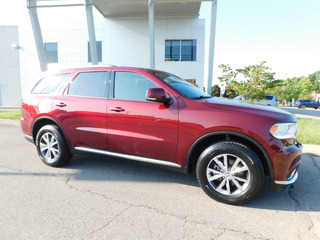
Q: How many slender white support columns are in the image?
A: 4